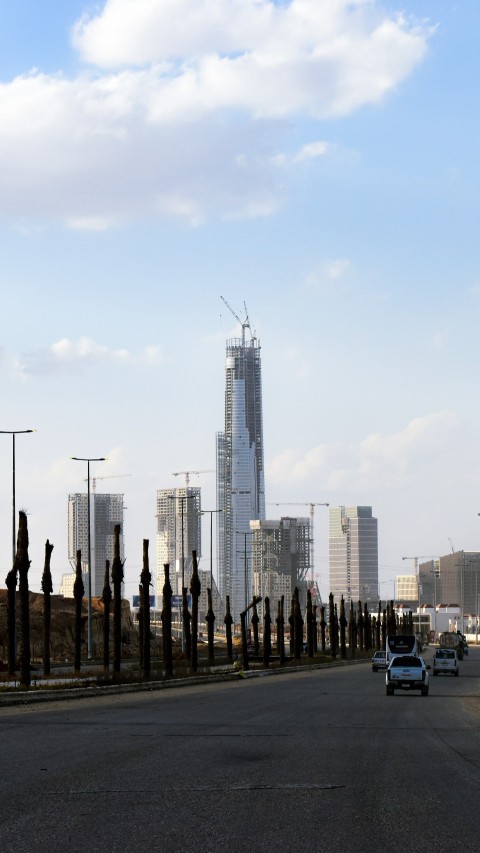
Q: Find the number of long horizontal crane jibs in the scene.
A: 4